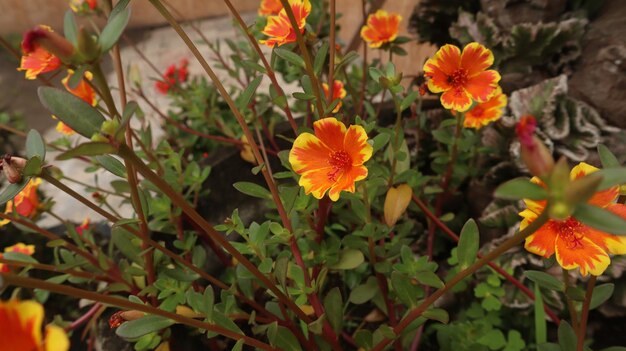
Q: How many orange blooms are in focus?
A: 3